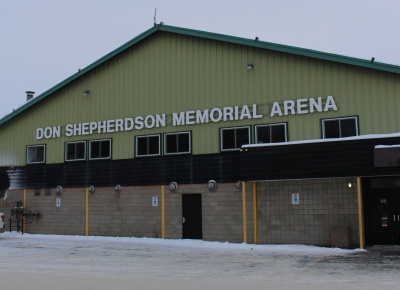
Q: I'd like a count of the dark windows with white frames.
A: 8